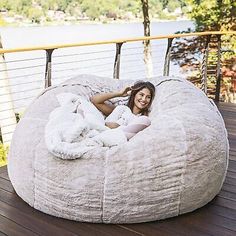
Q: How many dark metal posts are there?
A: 5